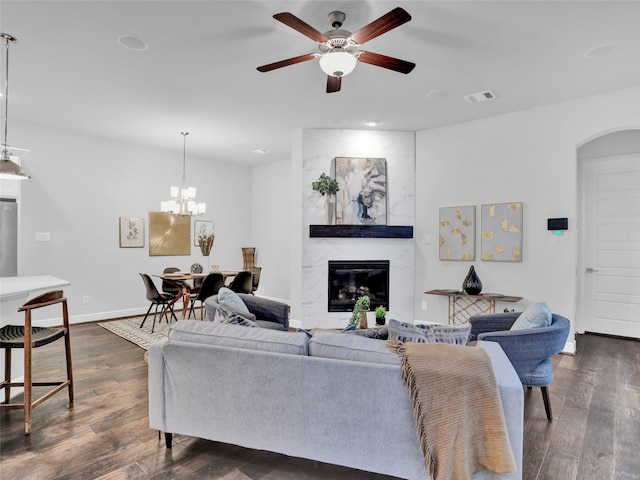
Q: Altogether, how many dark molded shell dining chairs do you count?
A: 6